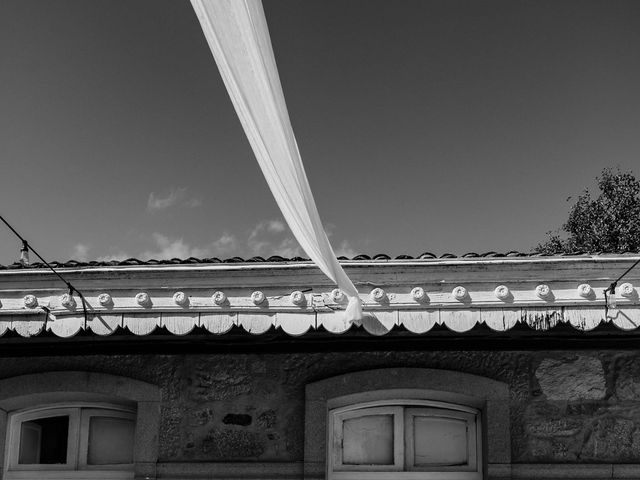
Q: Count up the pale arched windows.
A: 2